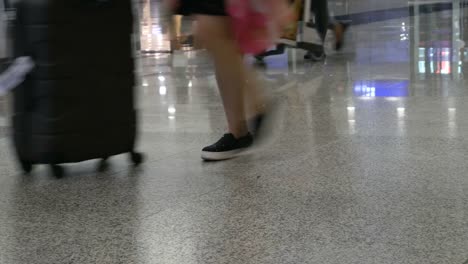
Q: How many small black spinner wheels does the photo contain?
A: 4